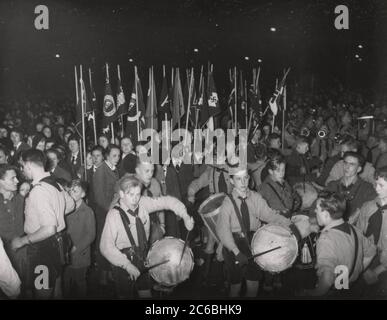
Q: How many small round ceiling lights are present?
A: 8